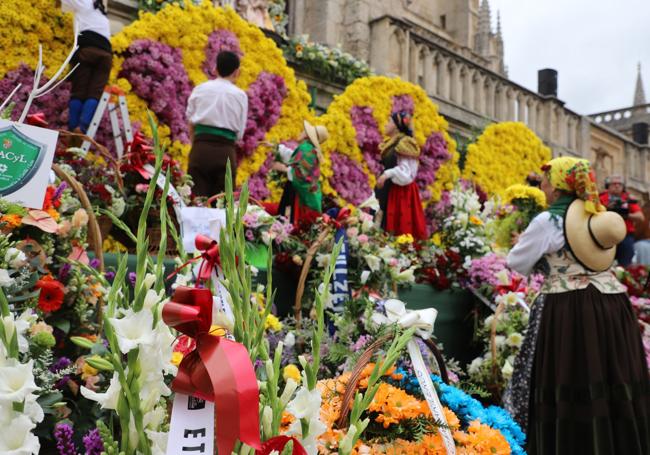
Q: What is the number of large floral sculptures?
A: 4